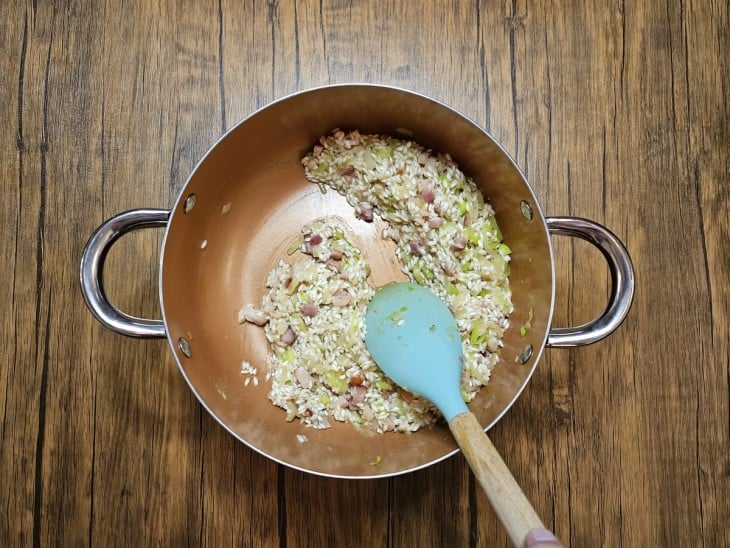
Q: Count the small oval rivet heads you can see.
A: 4